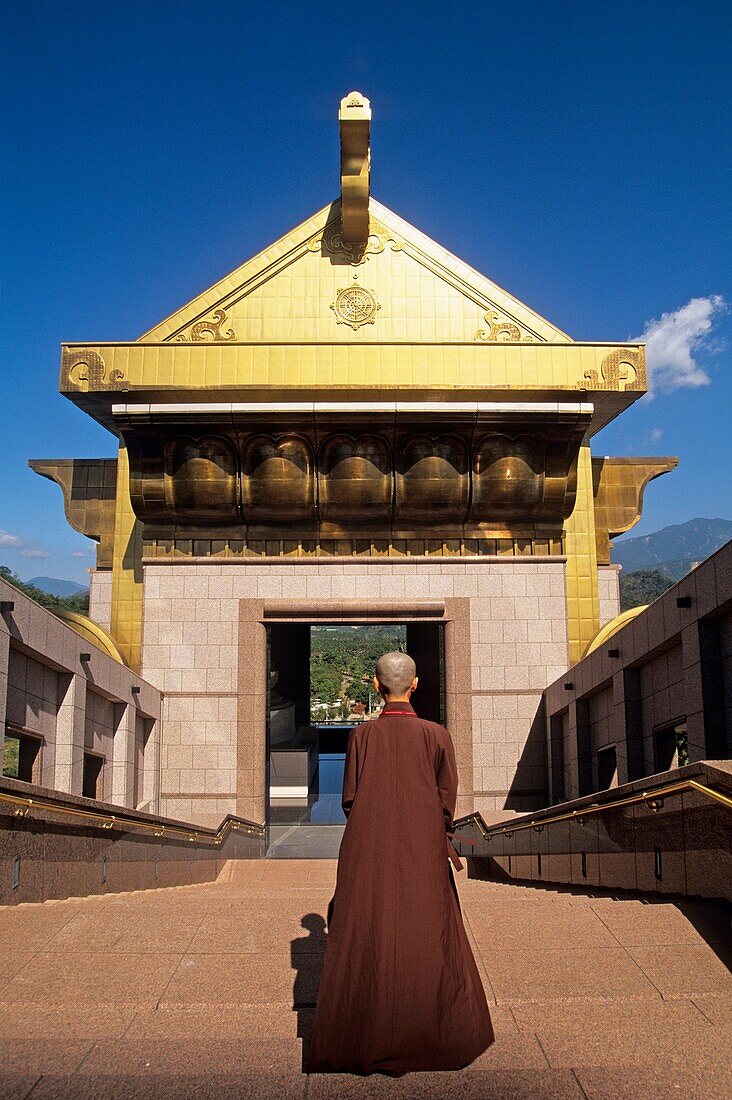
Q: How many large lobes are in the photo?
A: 5